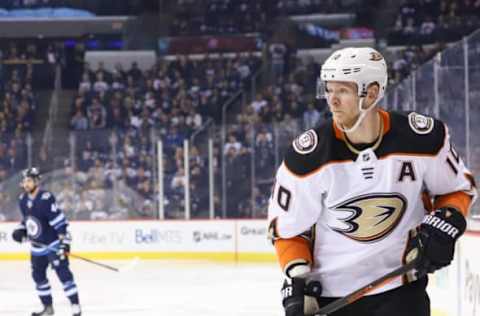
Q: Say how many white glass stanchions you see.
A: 3